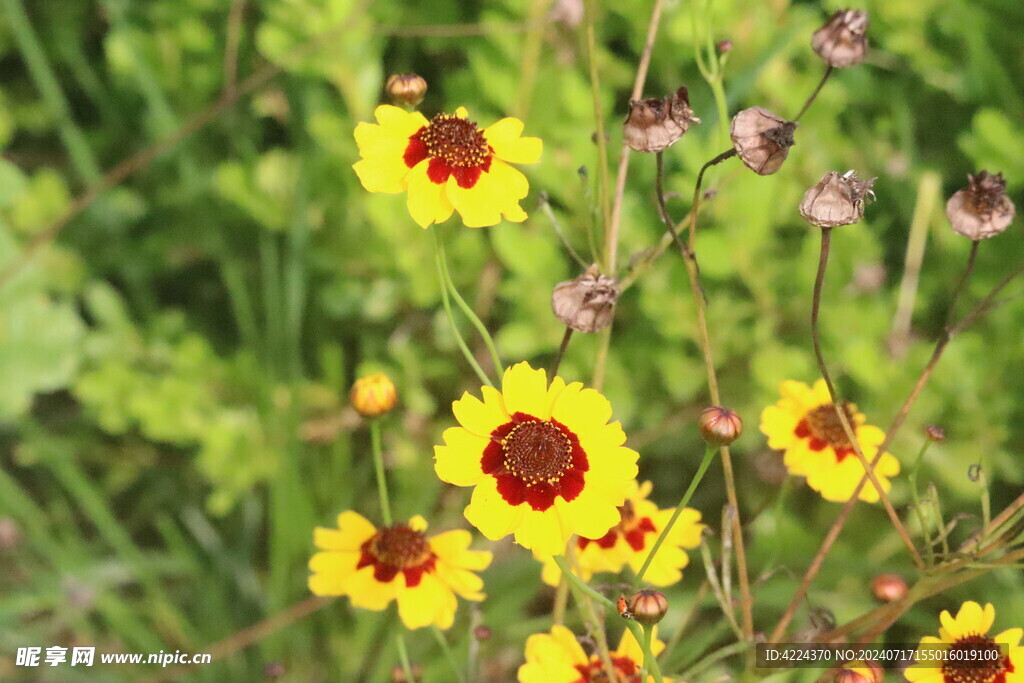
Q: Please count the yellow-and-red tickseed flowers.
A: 7